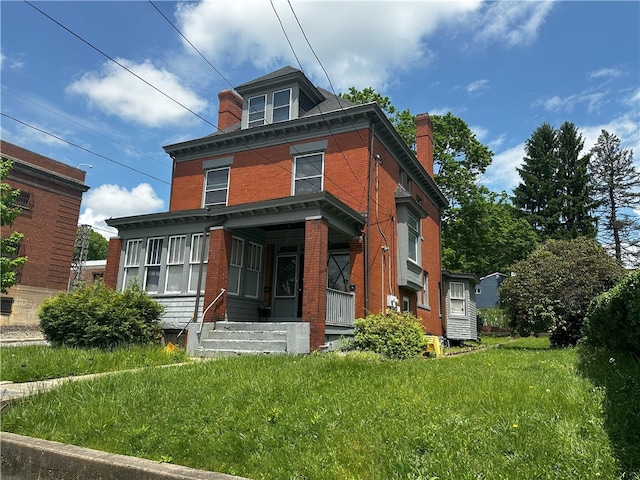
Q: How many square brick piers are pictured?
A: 3